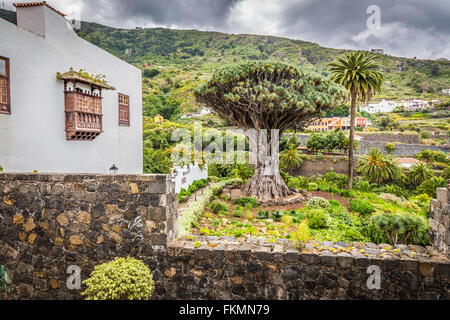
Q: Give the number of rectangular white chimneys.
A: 1